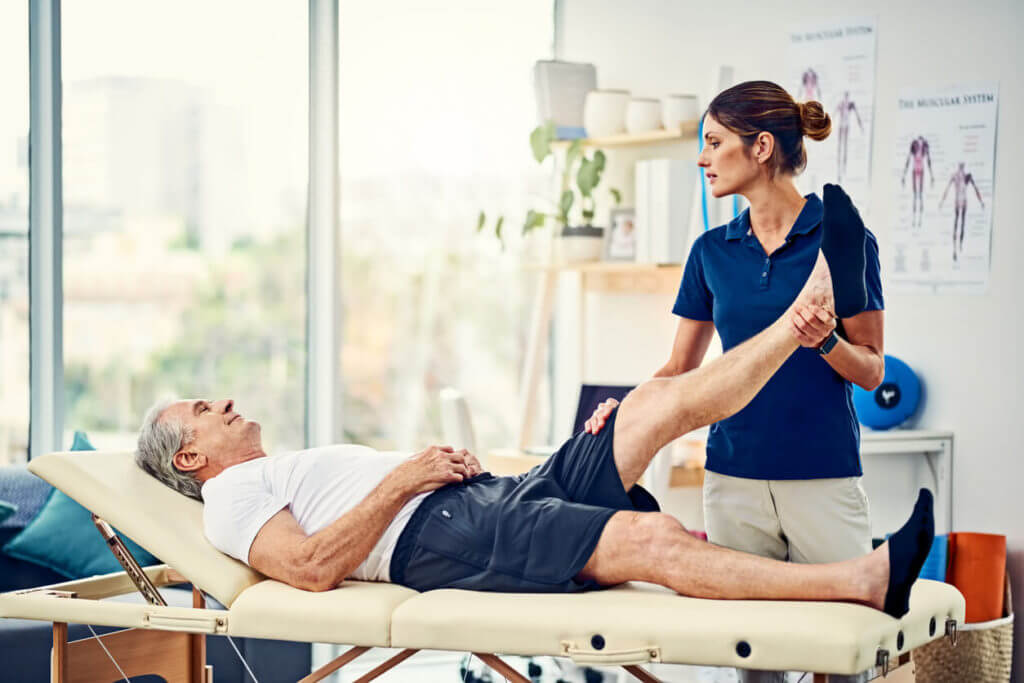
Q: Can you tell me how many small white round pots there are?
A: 3